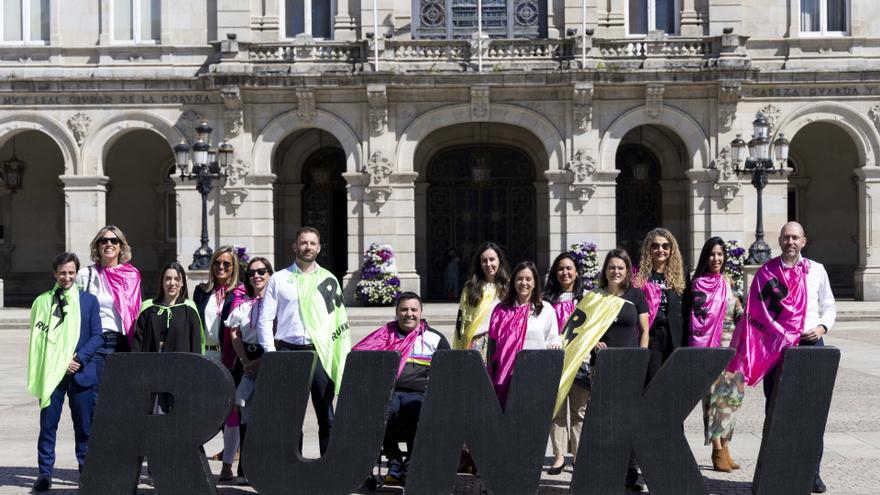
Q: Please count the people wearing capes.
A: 14